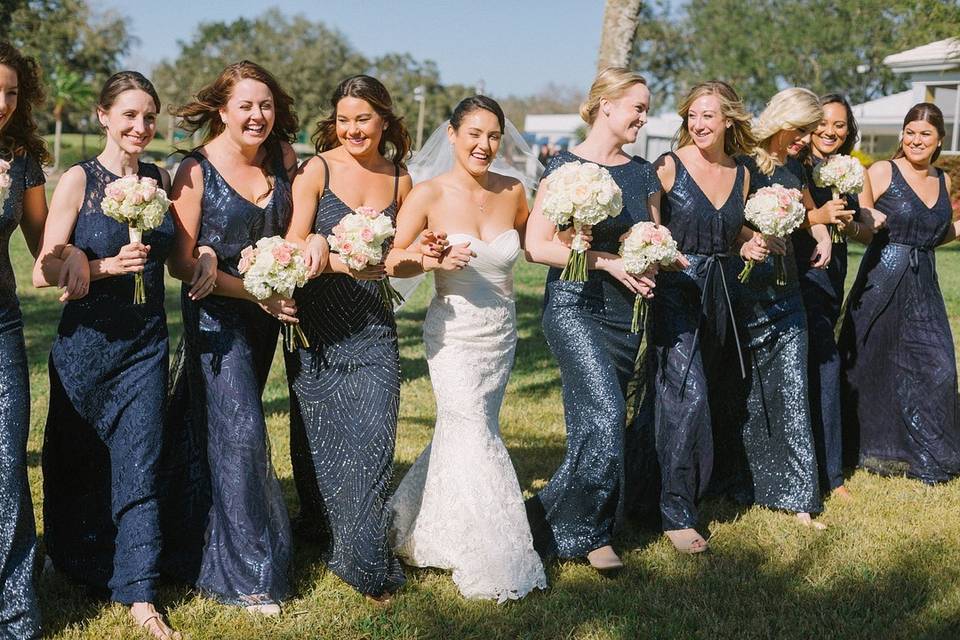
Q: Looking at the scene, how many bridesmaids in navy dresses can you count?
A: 9